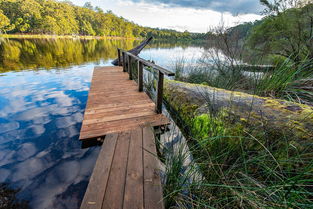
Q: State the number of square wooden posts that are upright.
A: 5